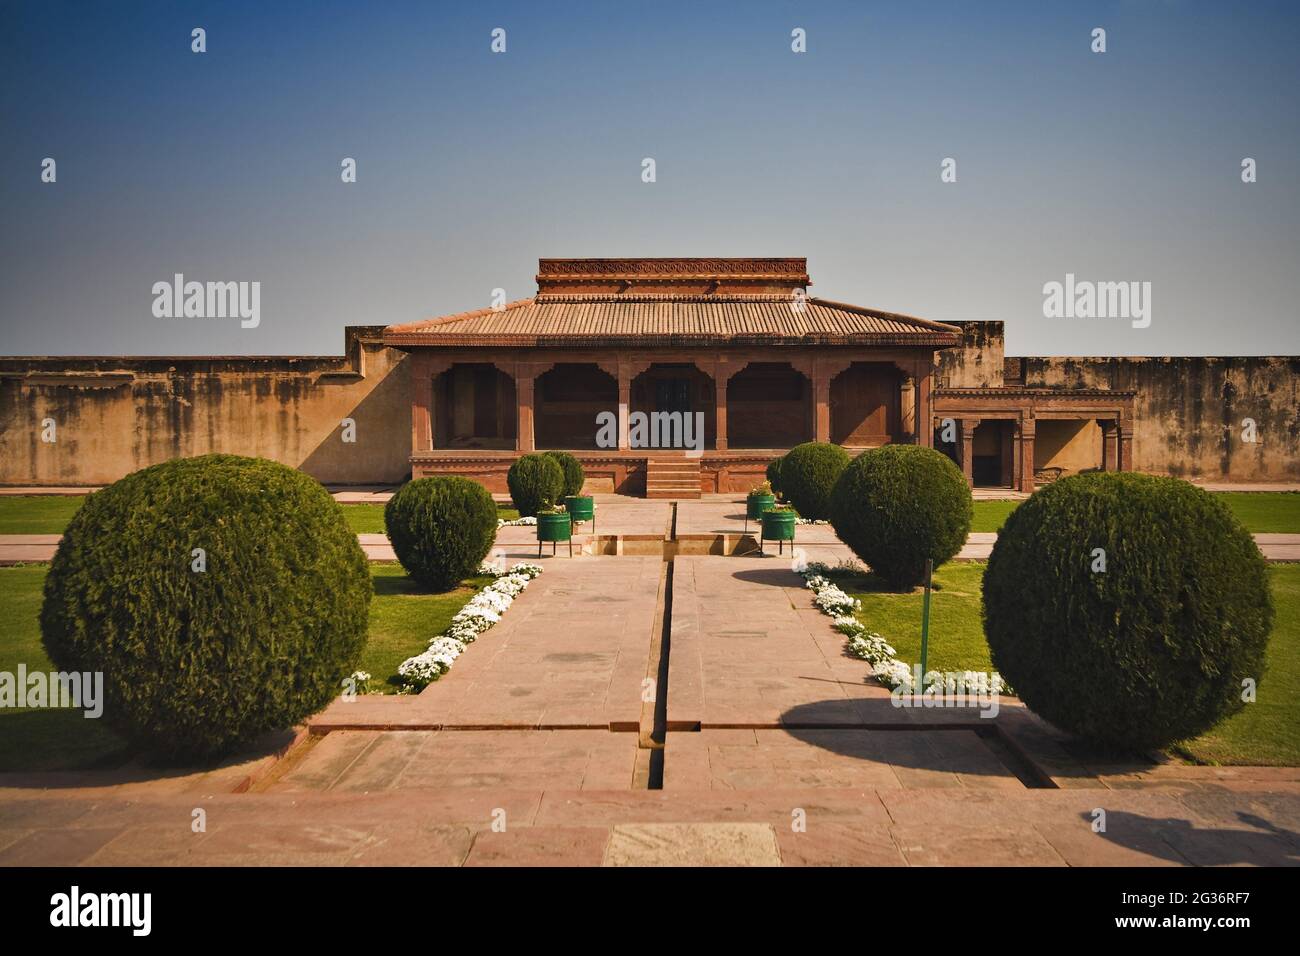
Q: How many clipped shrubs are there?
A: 8